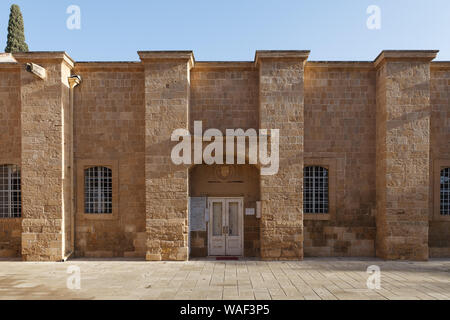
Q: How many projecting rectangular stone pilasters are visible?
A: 4